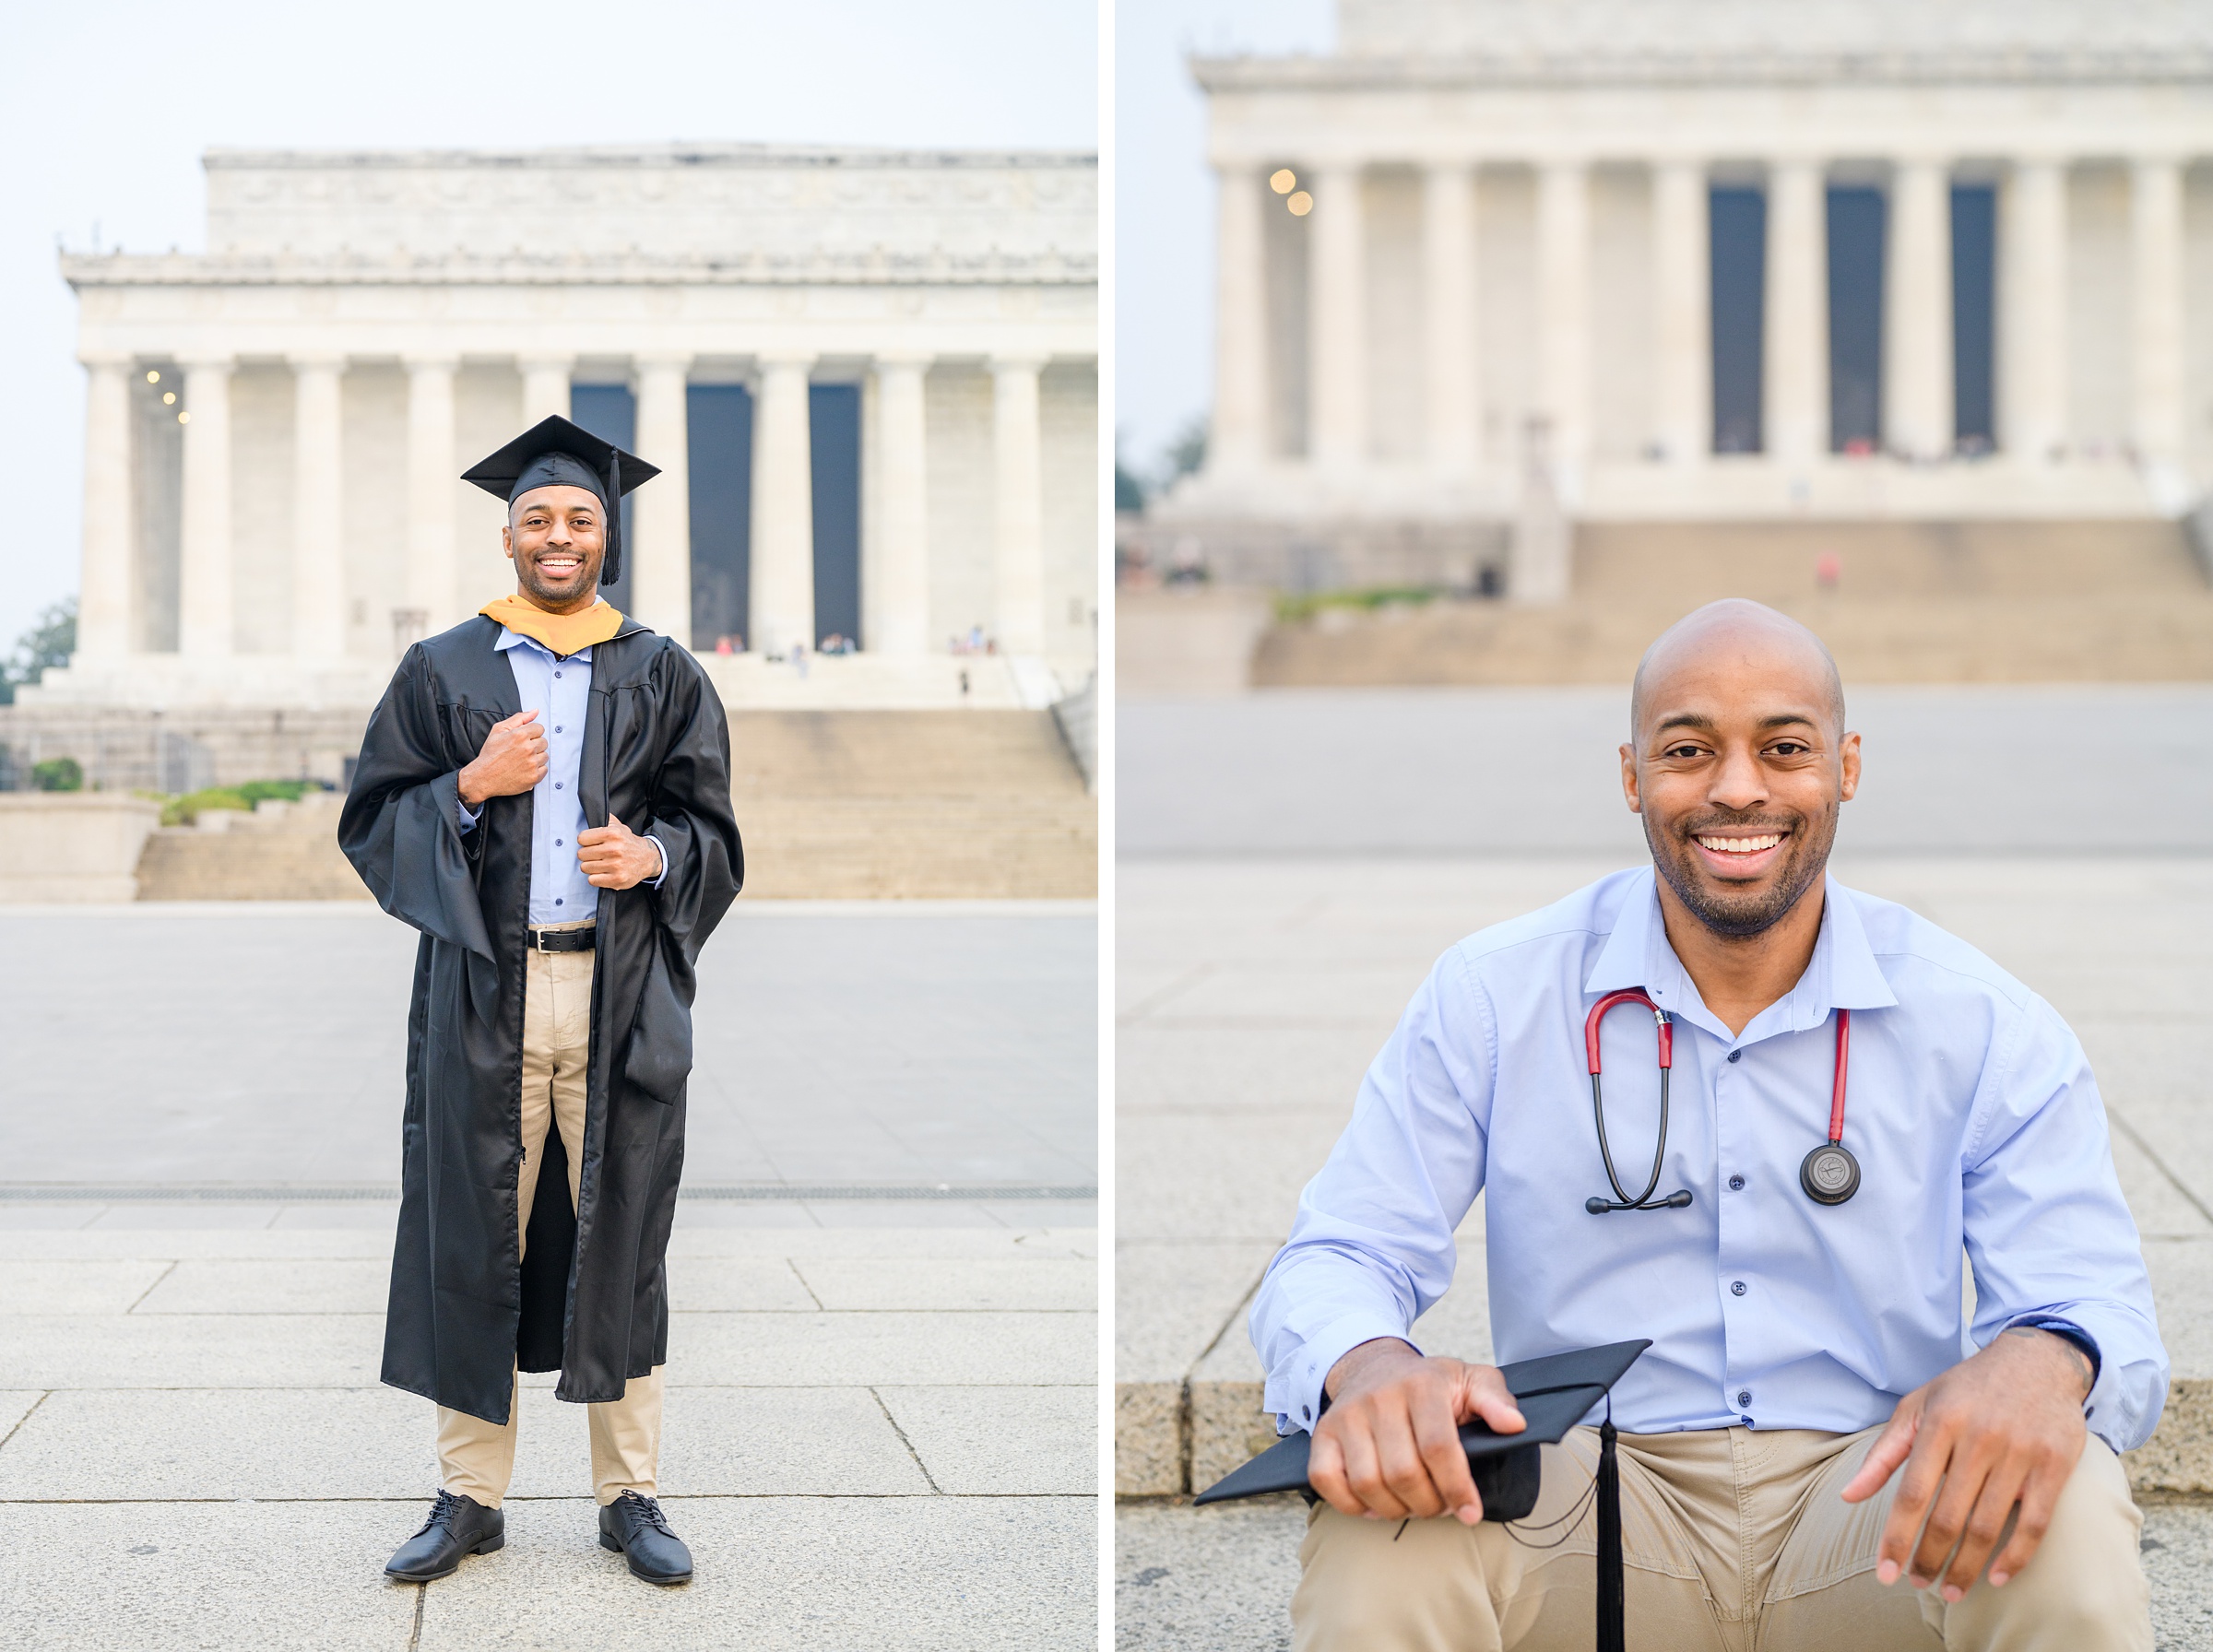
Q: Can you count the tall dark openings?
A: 6